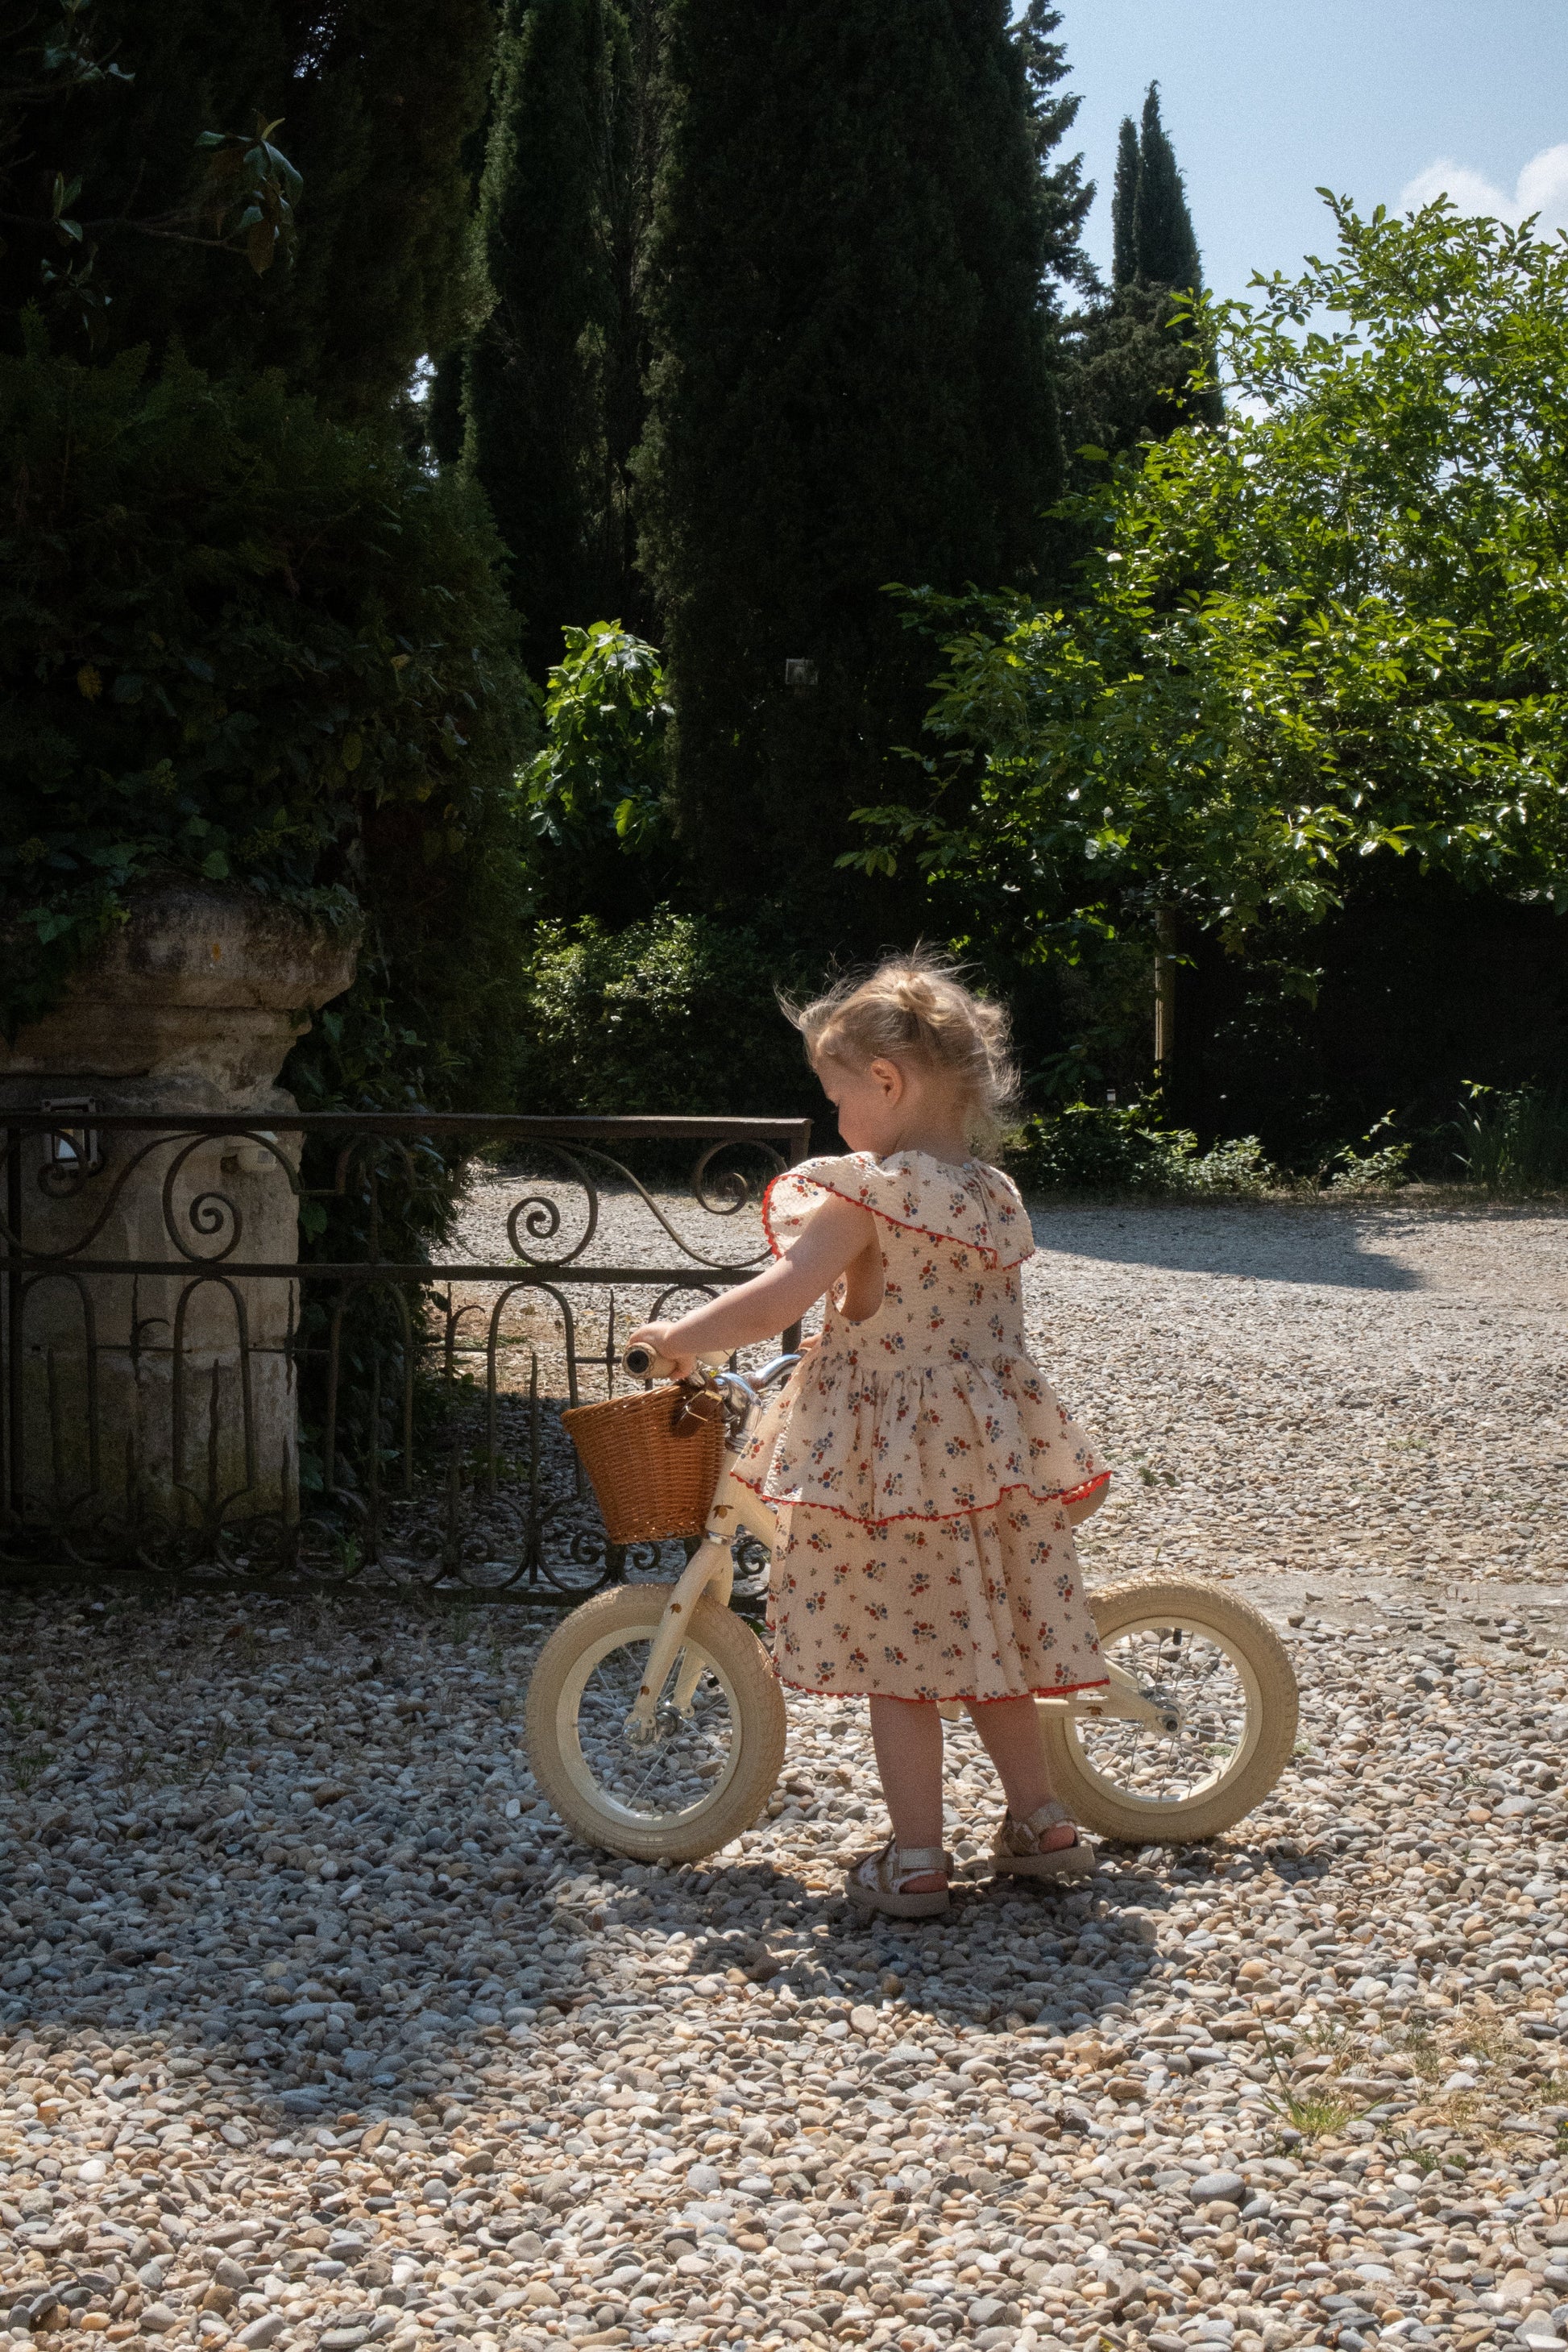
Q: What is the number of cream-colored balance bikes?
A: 1